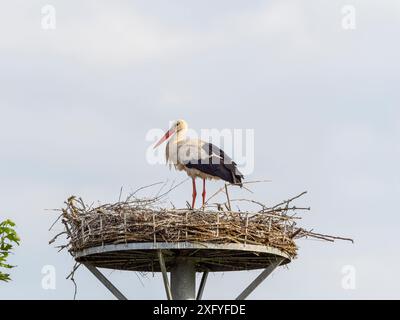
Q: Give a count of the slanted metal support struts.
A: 4